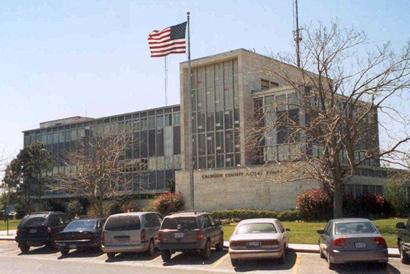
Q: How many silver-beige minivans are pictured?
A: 1